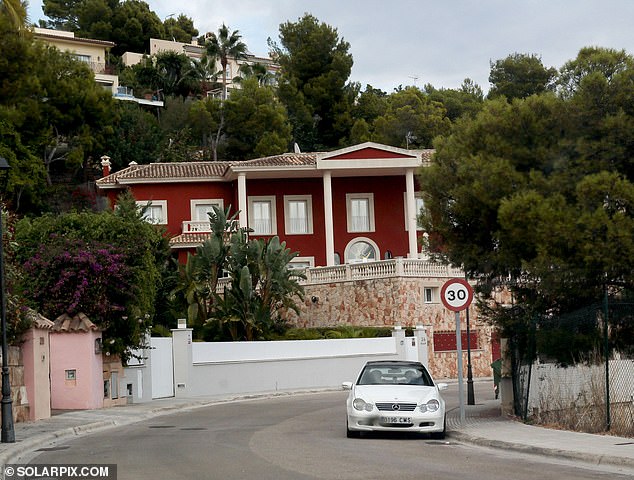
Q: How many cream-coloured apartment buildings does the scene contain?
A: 2